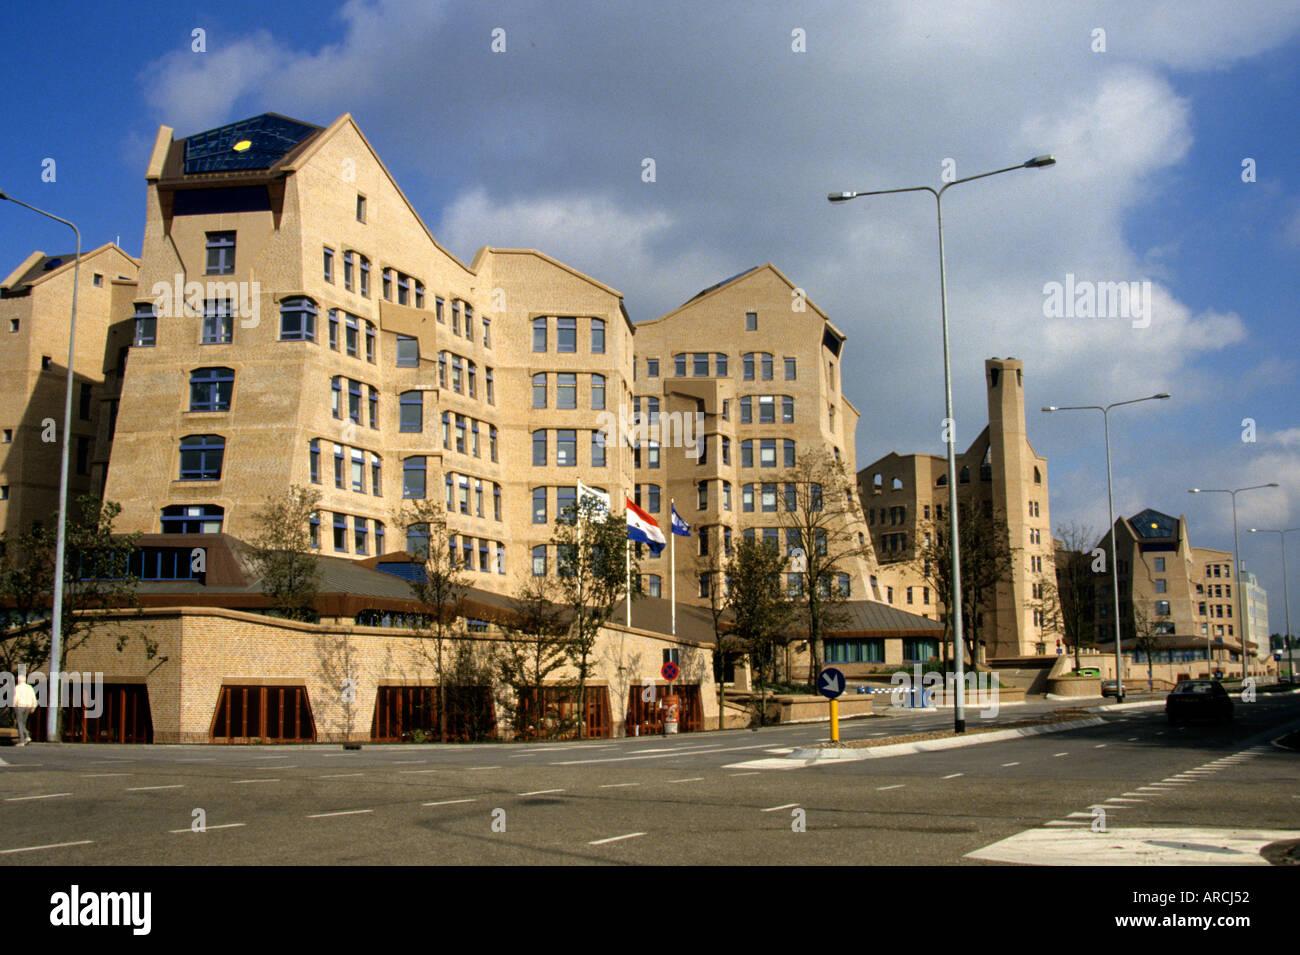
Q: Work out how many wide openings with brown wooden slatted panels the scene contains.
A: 5